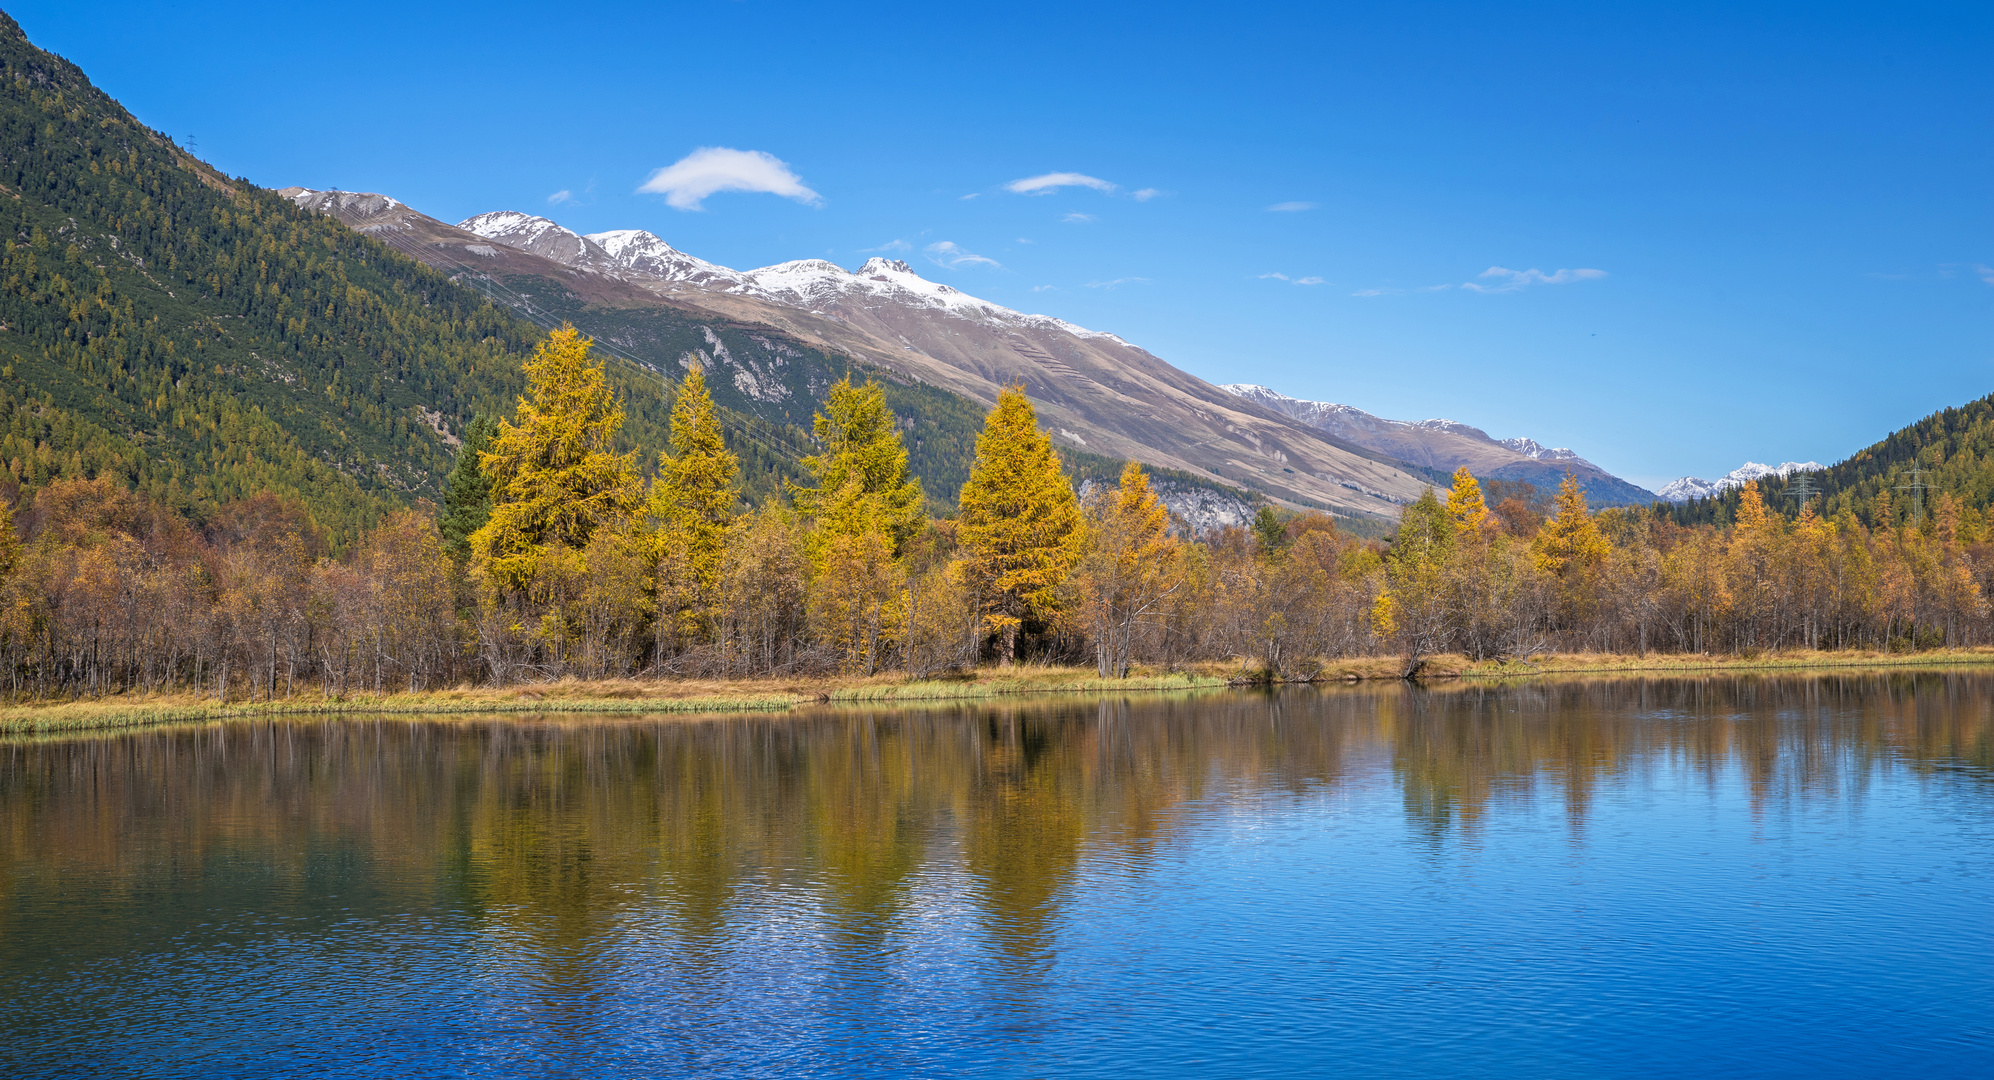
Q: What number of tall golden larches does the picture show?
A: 4